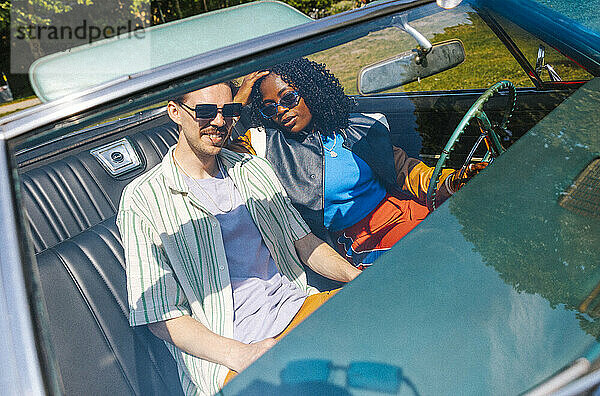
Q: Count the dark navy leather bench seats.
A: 2